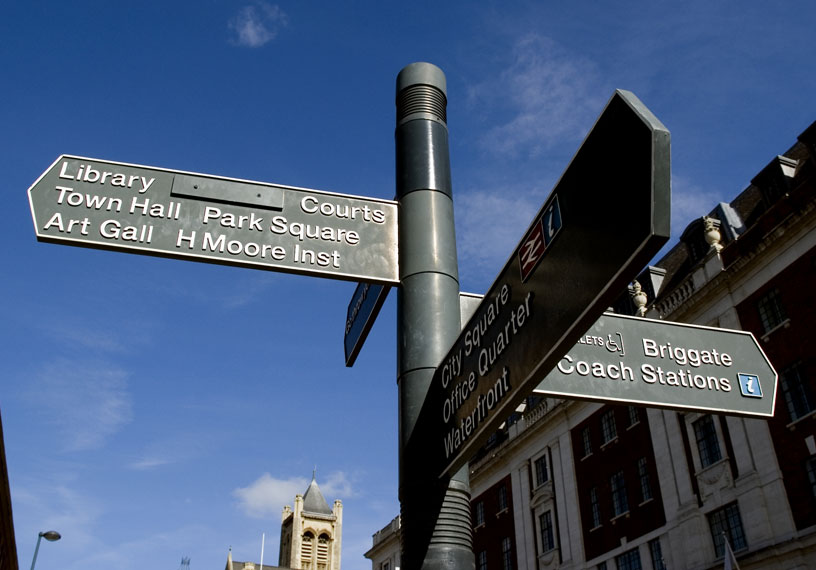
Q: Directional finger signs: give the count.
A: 4